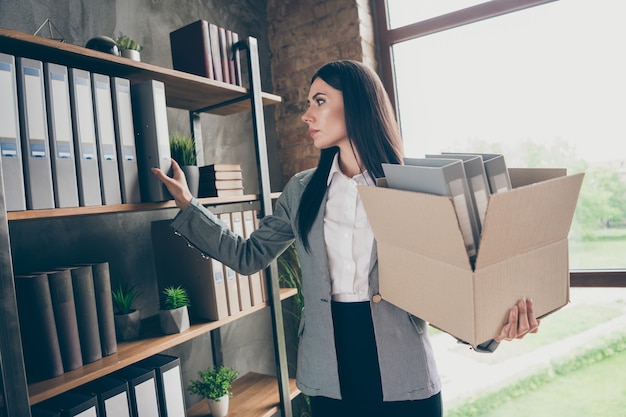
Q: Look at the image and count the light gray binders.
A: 10